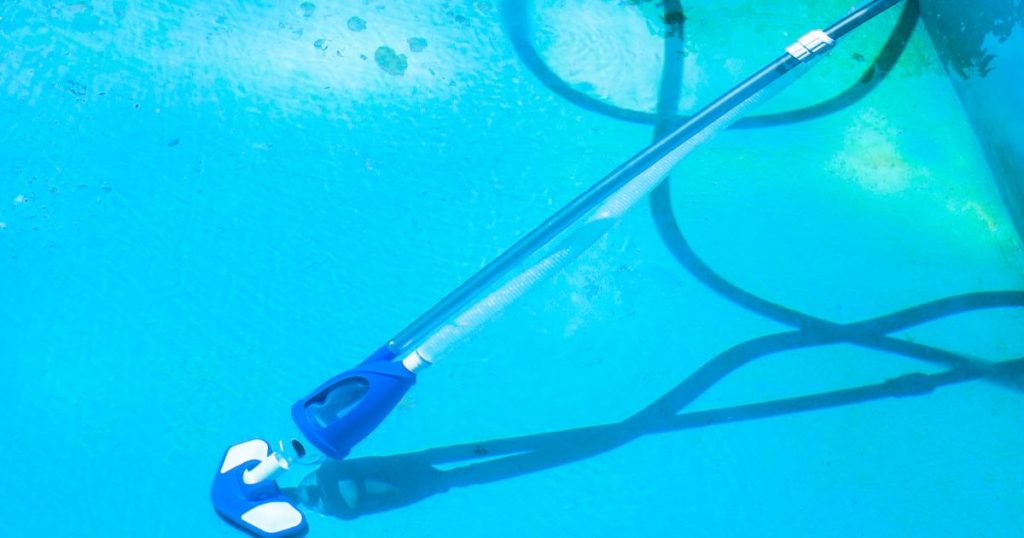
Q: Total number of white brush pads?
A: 2